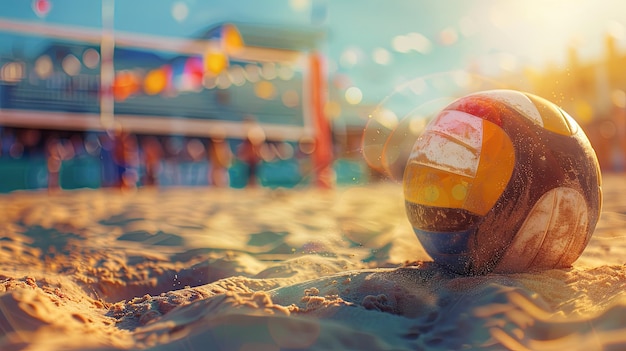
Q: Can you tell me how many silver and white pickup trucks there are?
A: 0